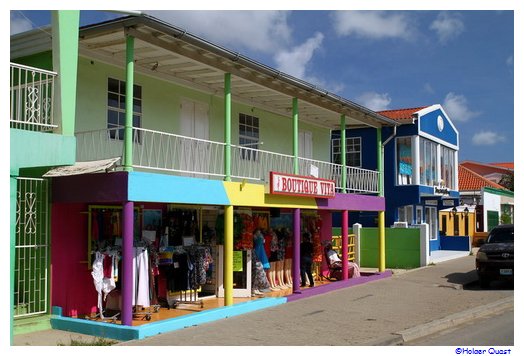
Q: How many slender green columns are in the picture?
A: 5